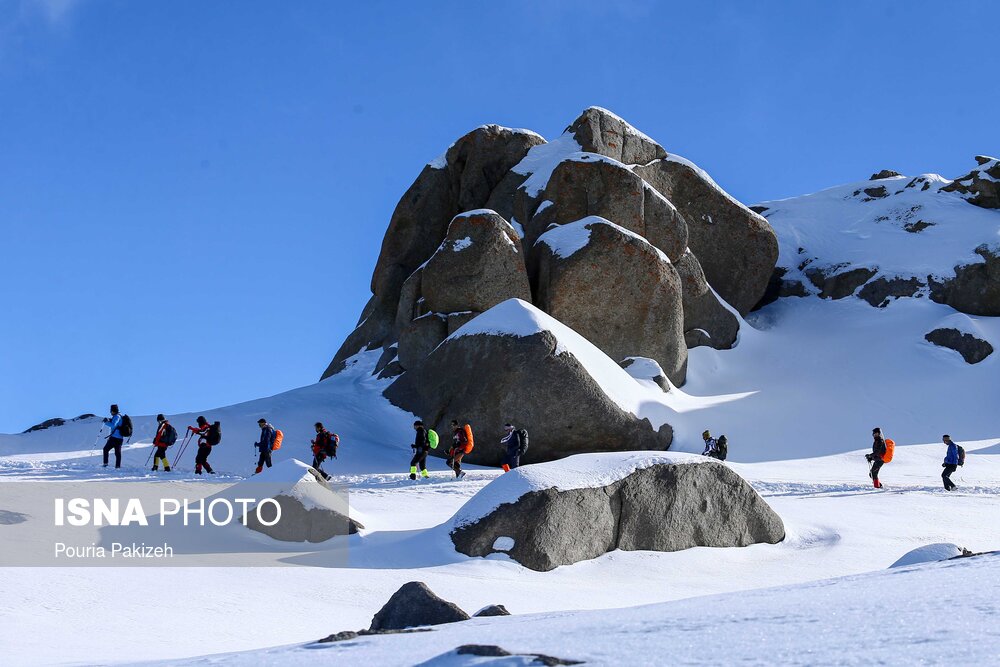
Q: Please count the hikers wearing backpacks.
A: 11